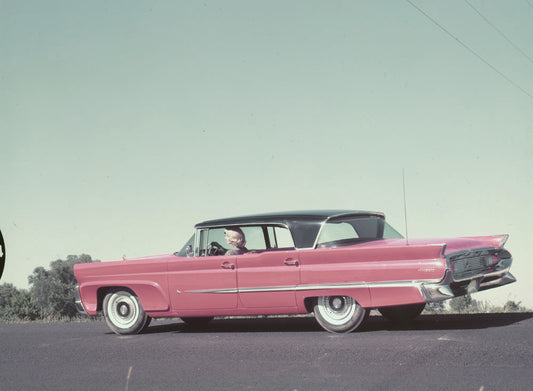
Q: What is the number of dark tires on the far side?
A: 2